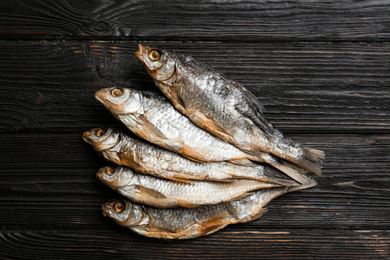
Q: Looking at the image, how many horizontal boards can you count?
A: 4